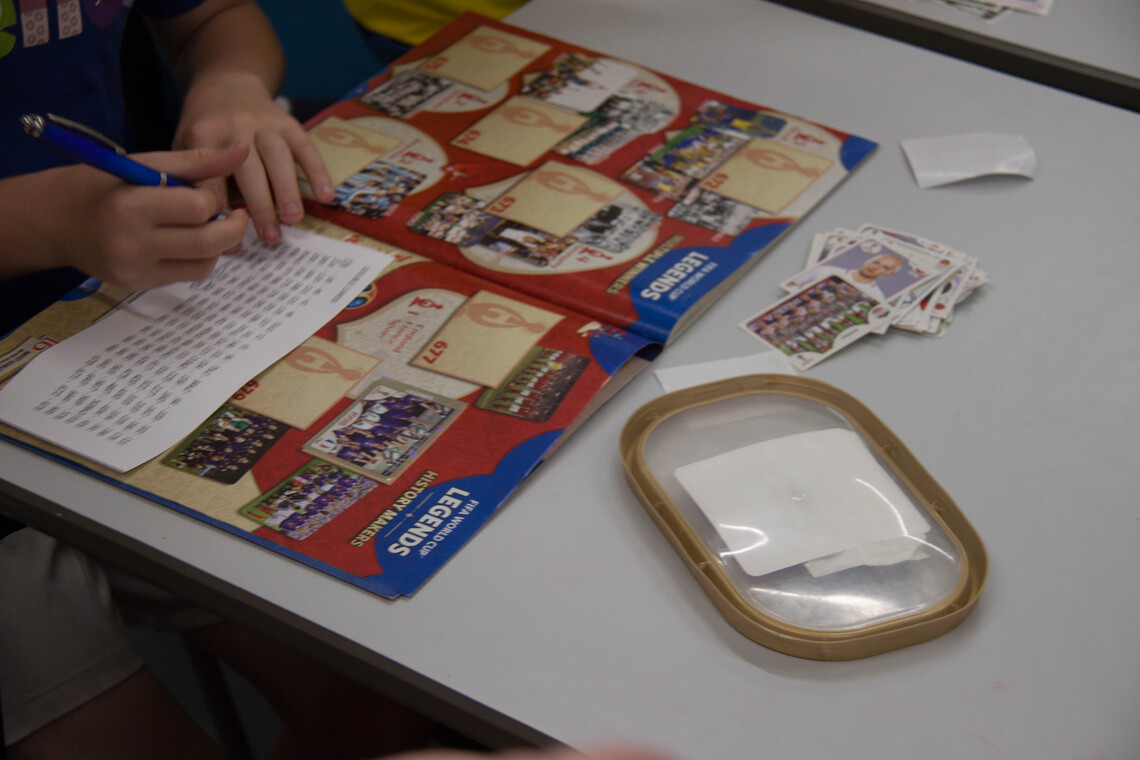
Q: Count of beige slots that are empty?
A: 7